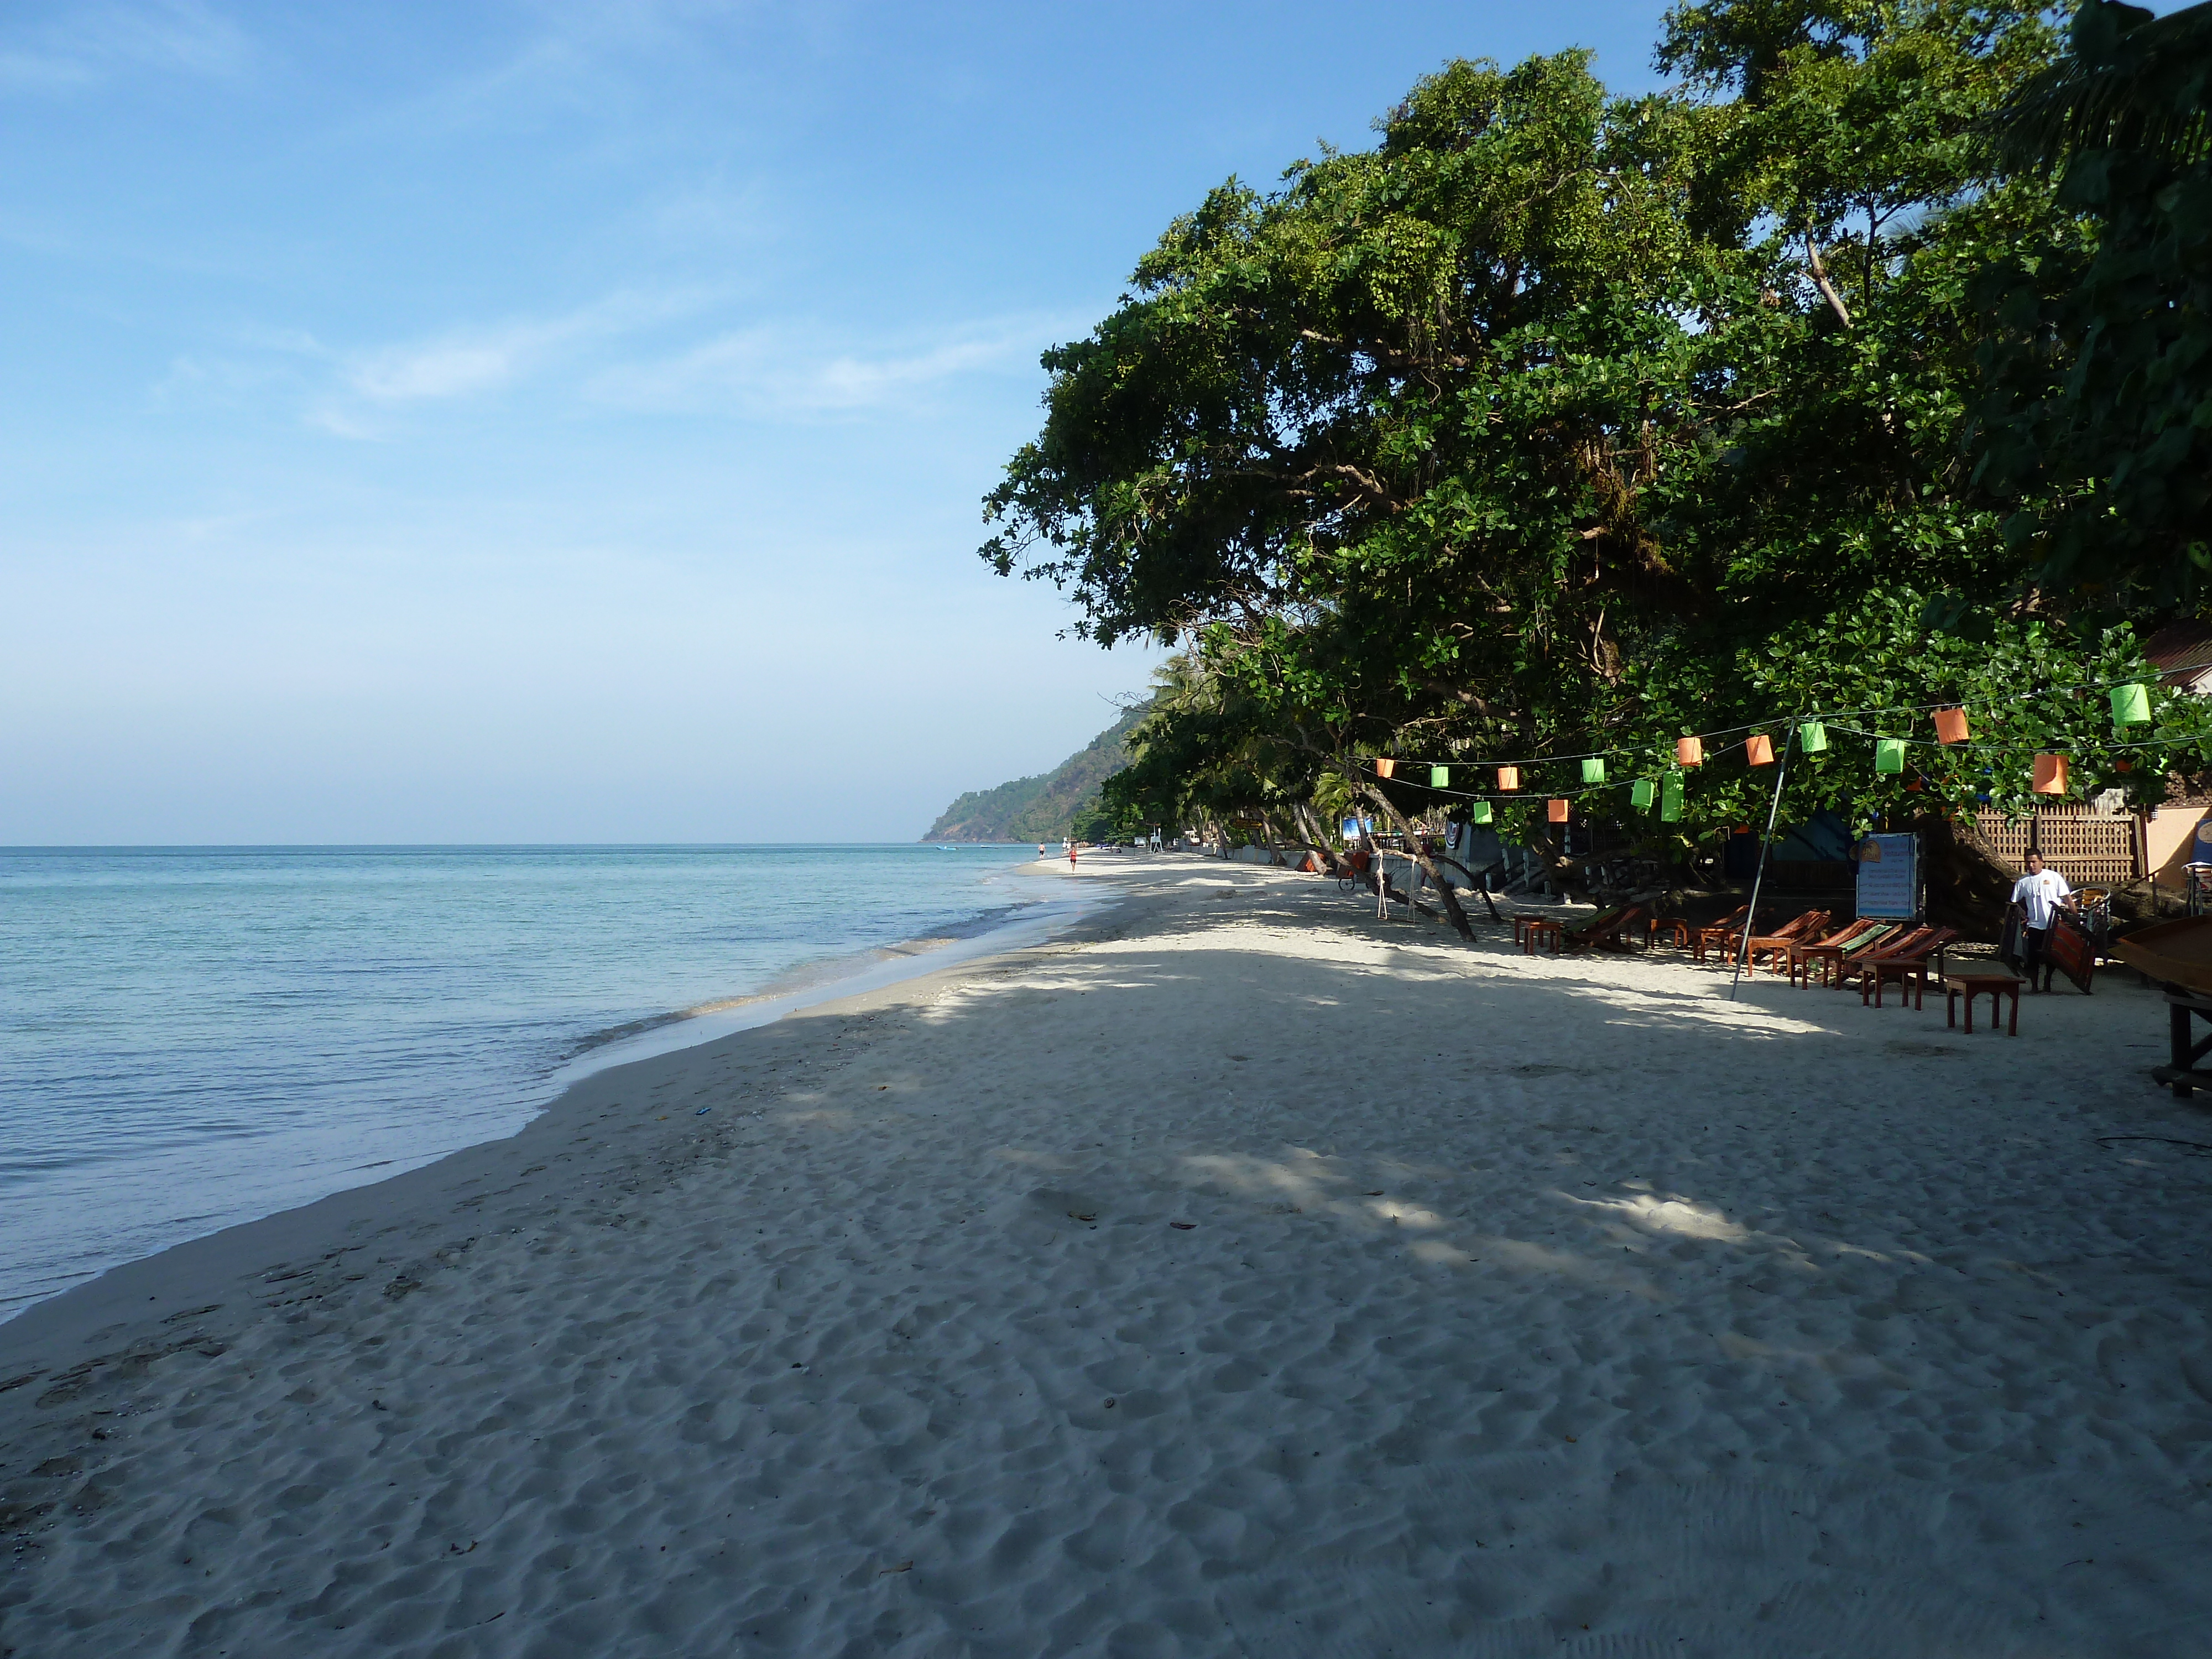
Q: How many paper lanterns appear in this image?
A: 15